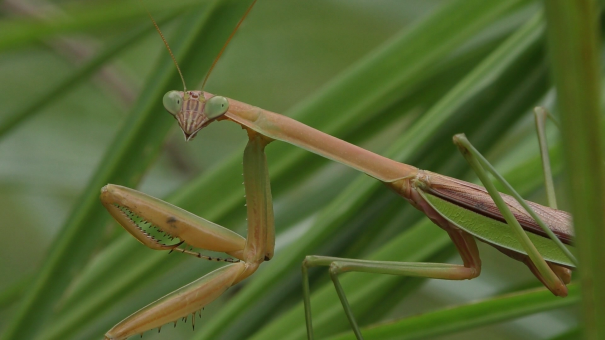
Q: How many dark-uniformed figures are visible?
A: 0